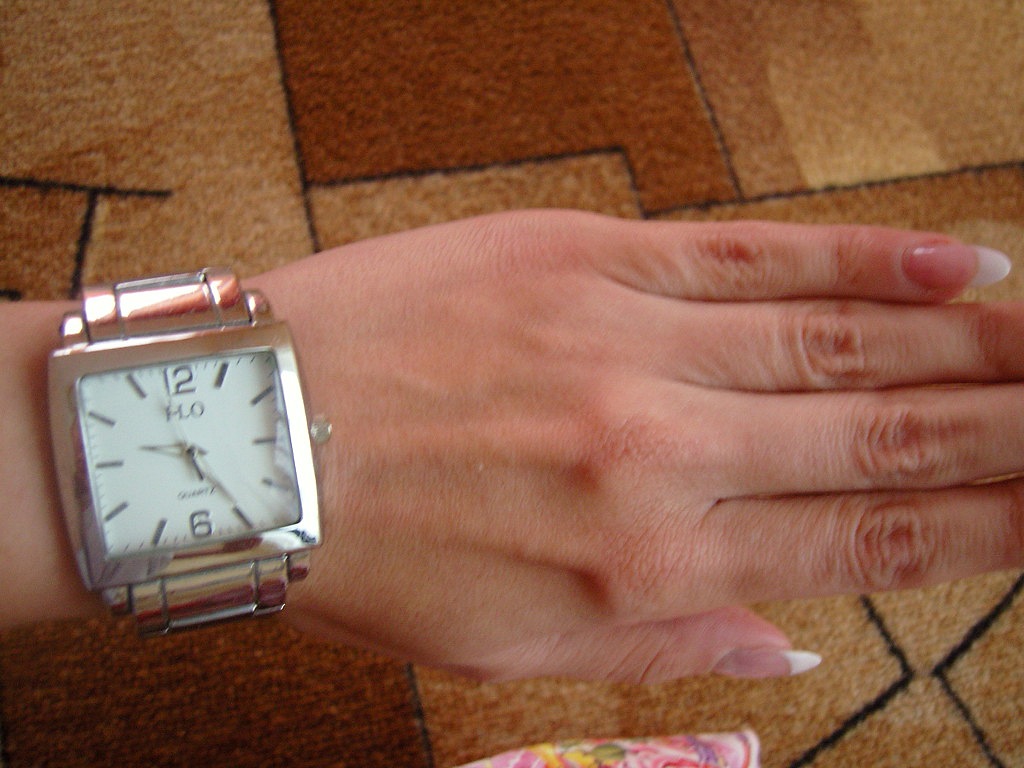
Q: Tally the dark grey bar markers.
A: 10